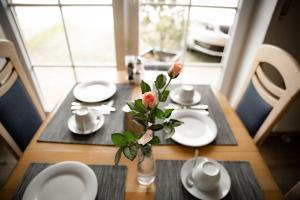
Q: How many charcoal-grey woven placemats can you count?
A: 4